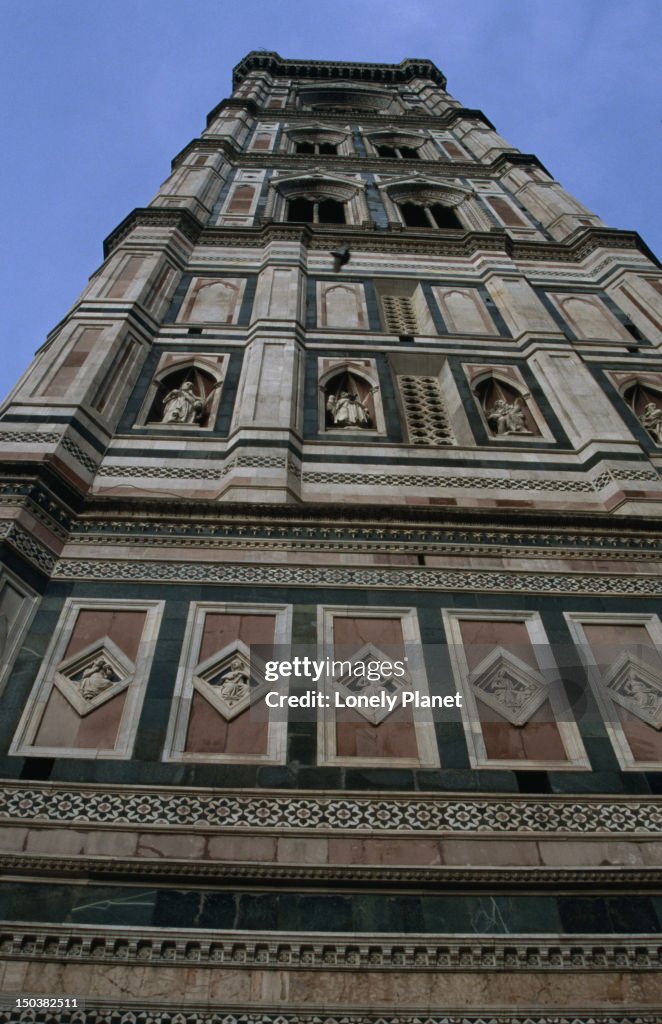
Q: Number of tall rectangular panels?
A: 5